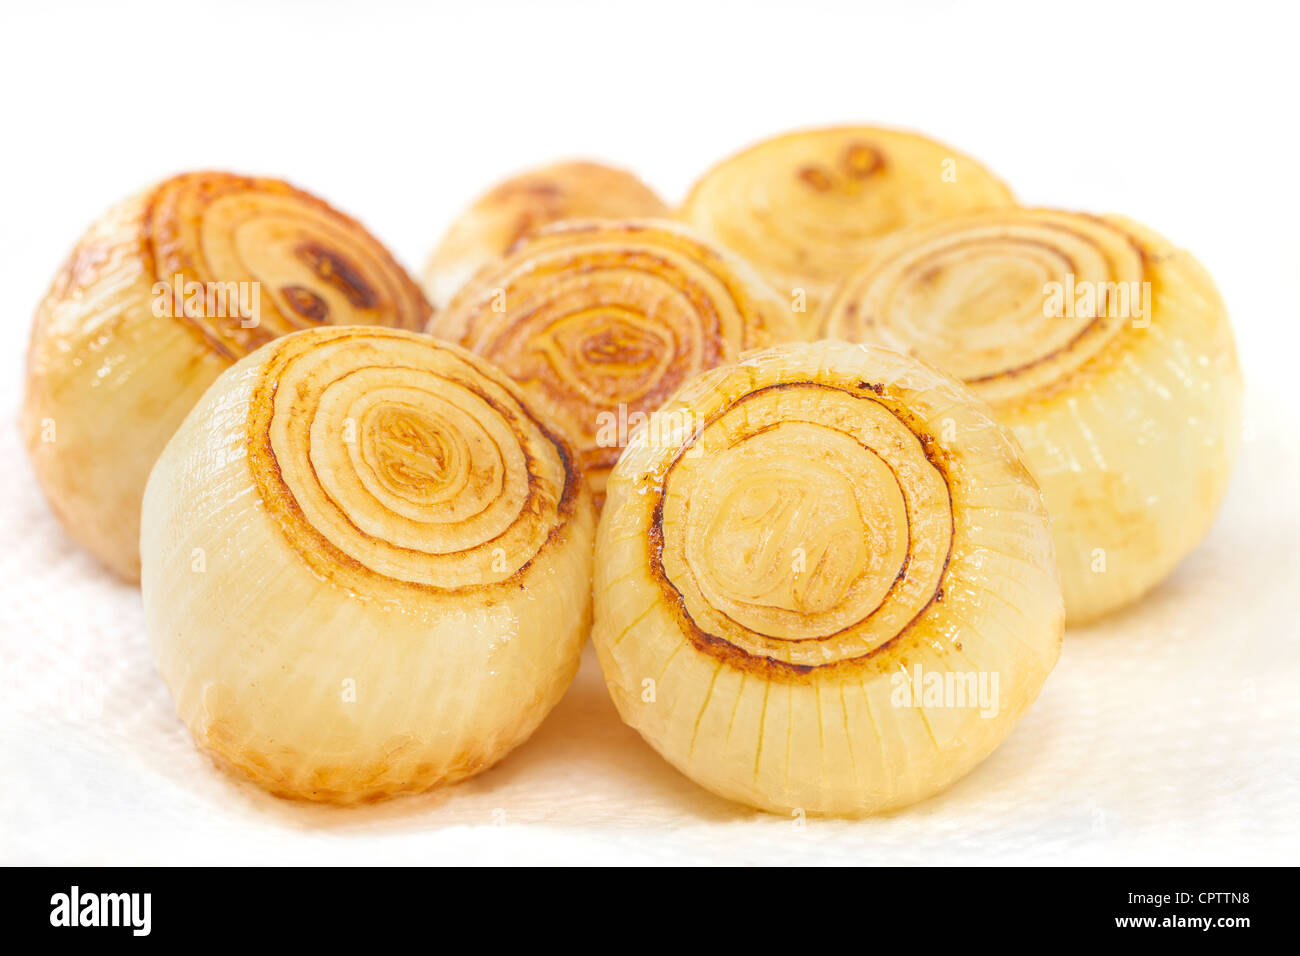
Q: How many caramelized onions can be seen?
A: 7